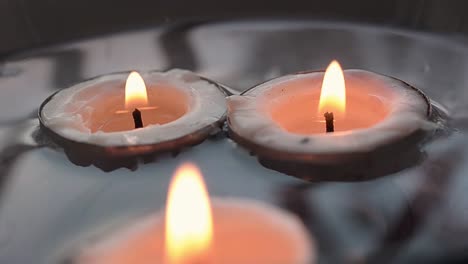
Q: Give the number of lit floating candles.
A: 3